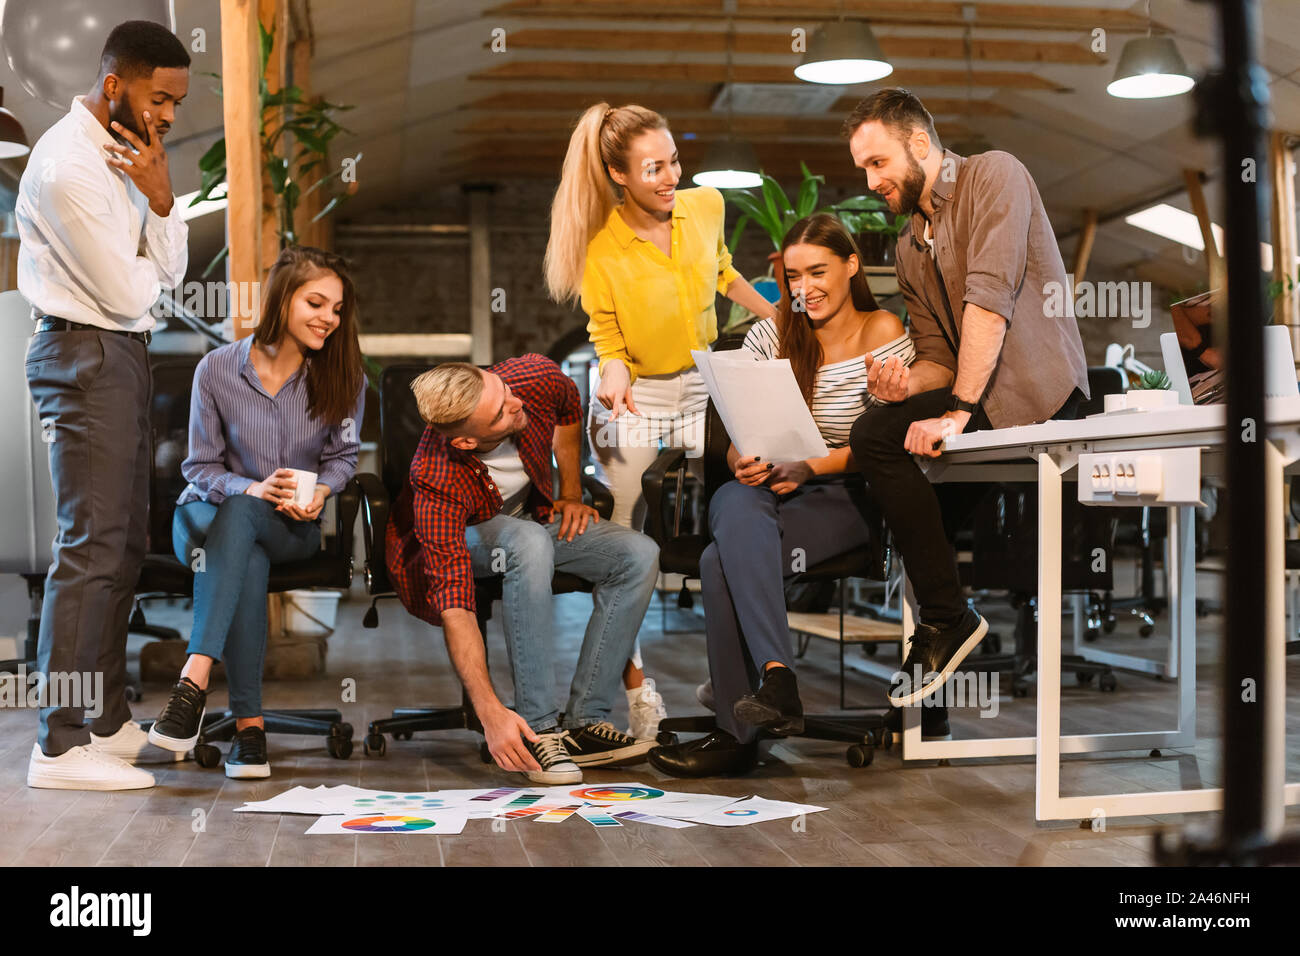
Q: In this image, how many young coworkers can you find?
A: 6